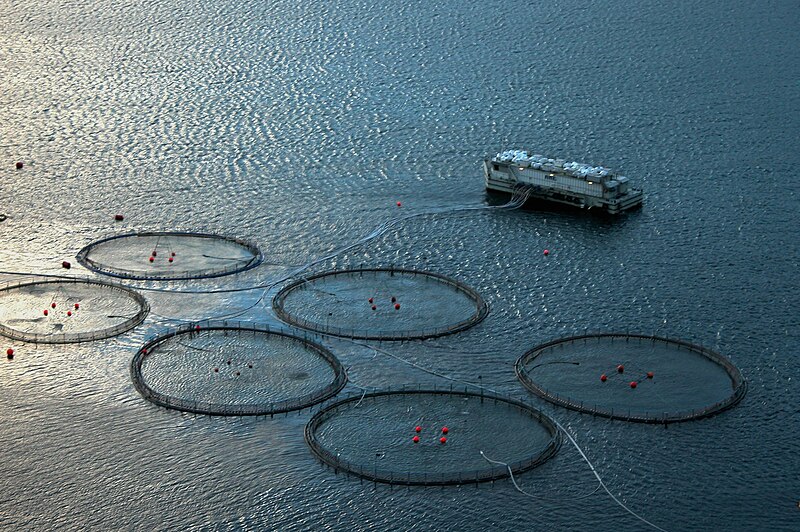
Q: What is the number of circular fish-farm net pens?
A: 6